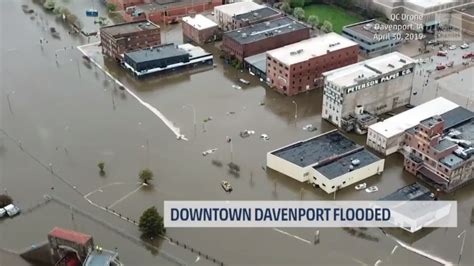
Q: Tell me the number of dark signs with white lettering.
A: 1